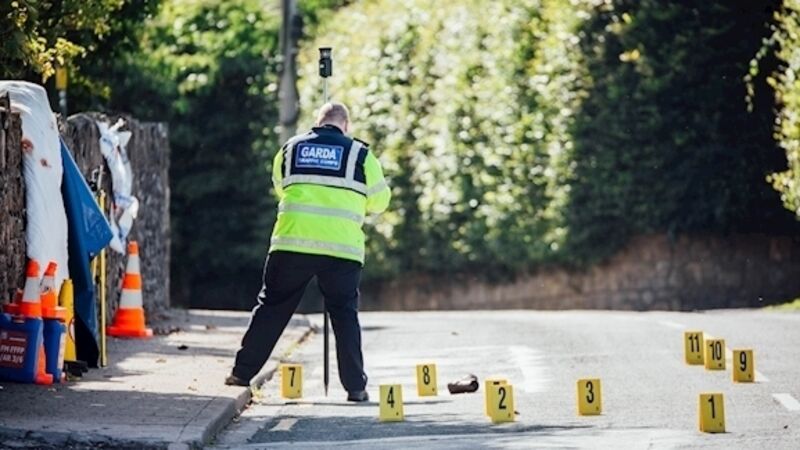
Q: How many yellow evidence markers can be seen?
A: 10